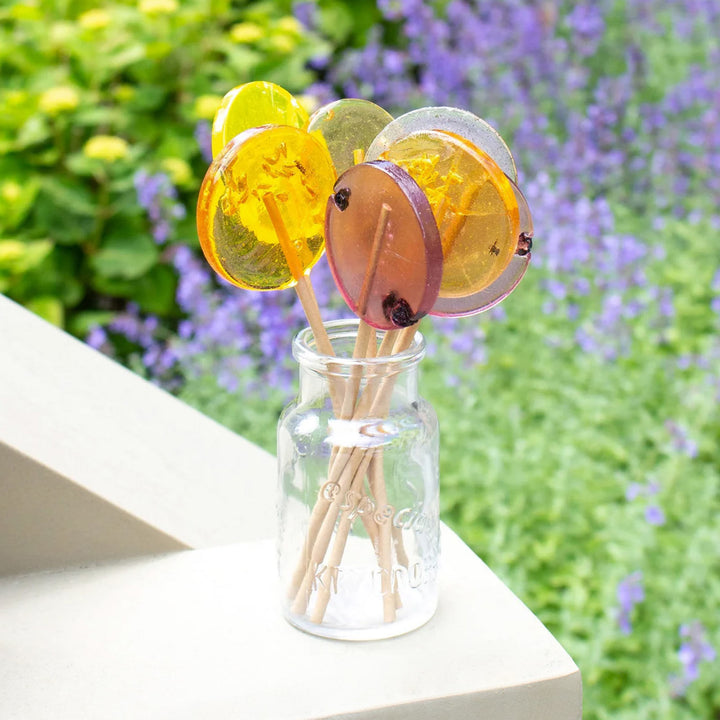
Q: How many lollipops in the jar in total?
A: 7